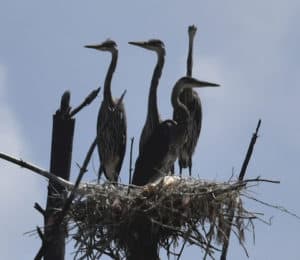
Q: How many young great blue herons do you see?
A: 4